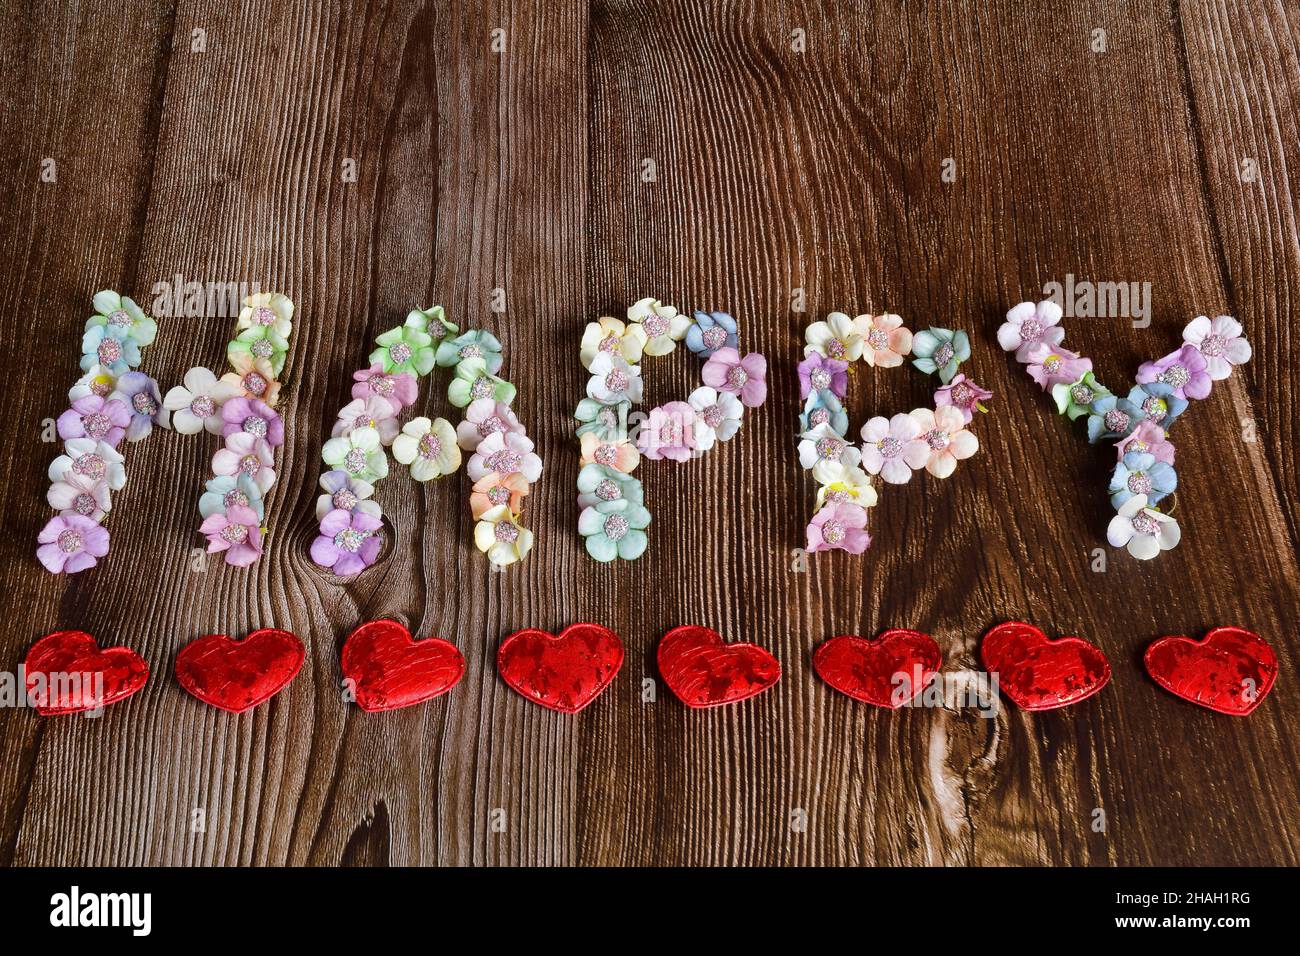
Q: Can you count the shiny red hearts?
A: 8